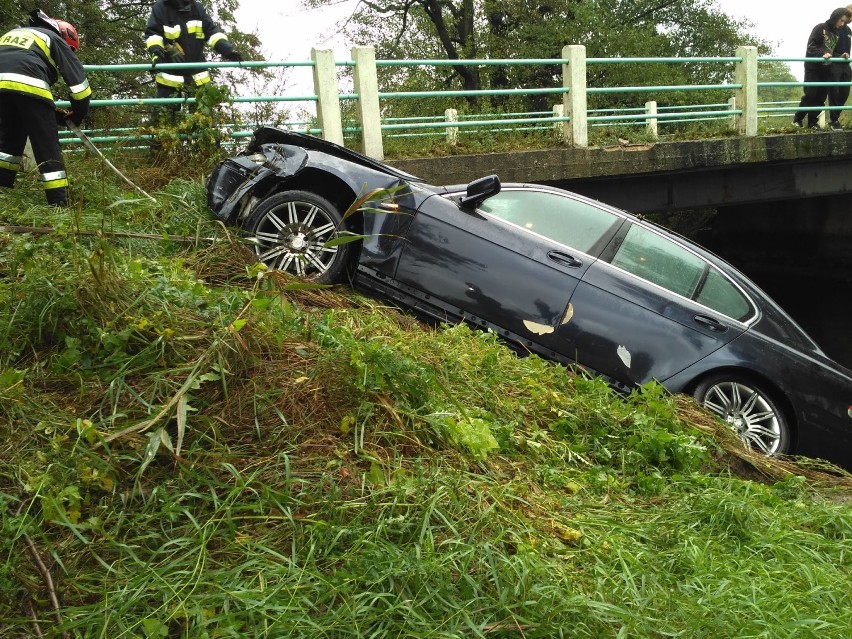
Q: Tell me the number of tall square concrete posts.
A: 4